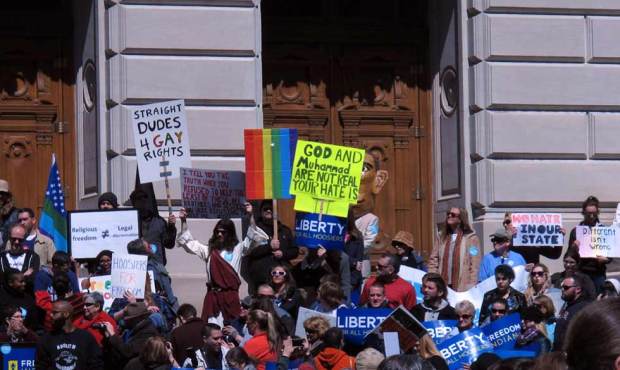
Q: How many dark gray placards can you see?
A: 1